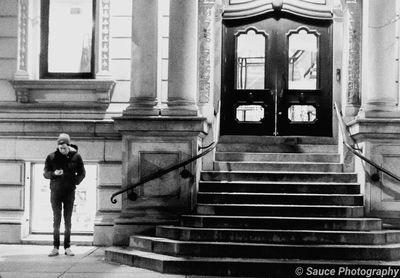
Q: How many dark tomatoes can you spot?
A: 0